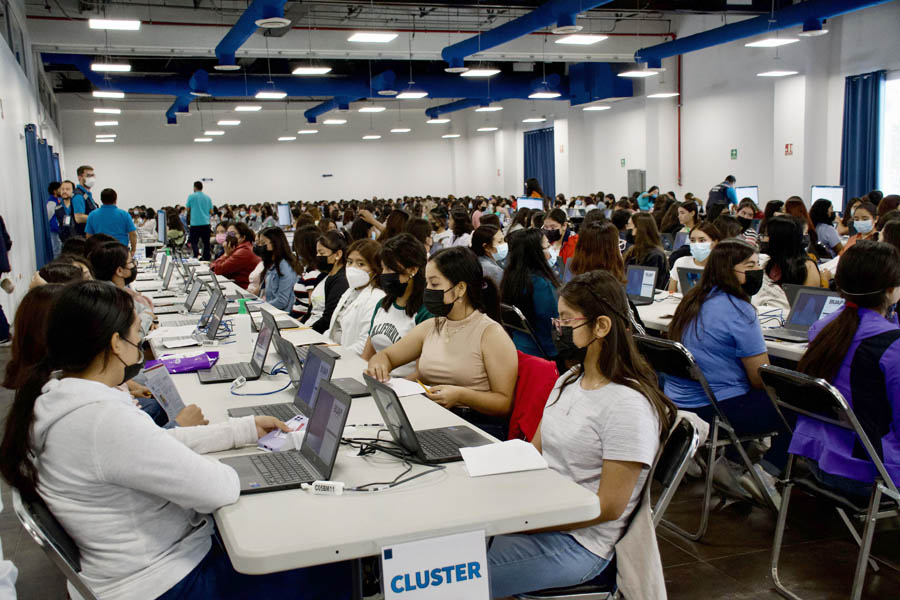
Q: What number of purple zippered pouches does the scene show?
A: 1